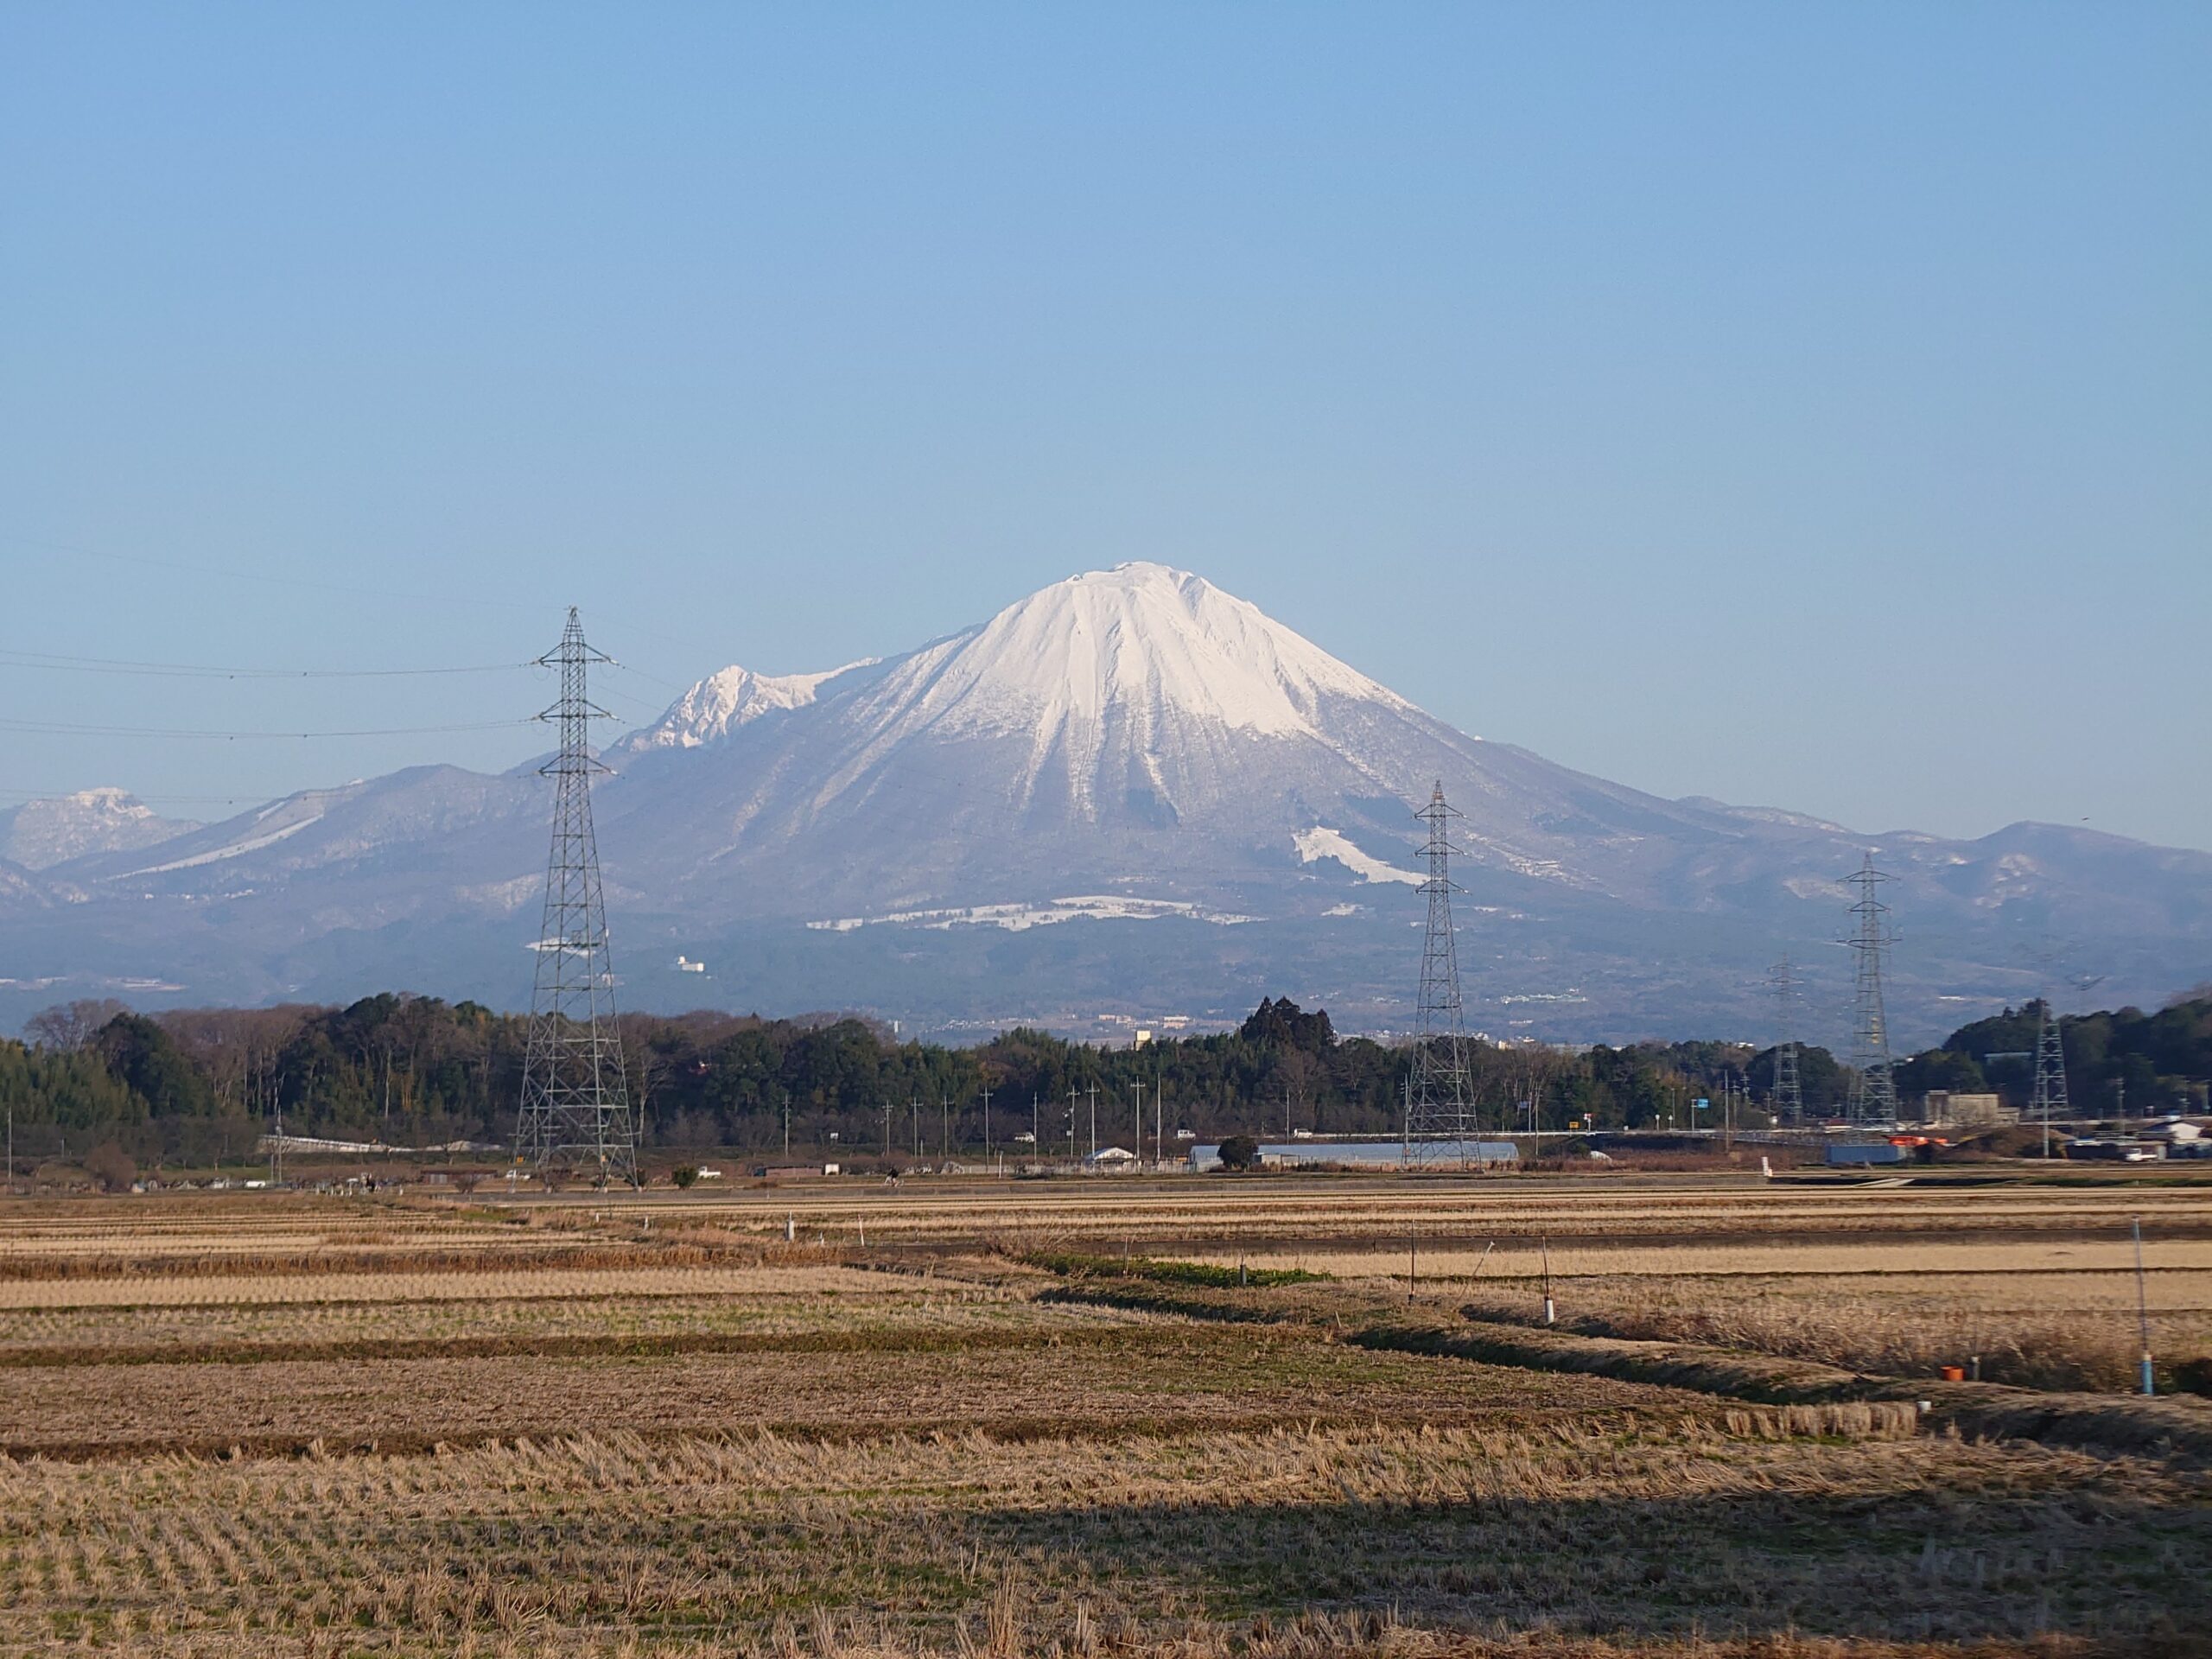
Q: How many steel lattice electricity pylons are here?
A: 5